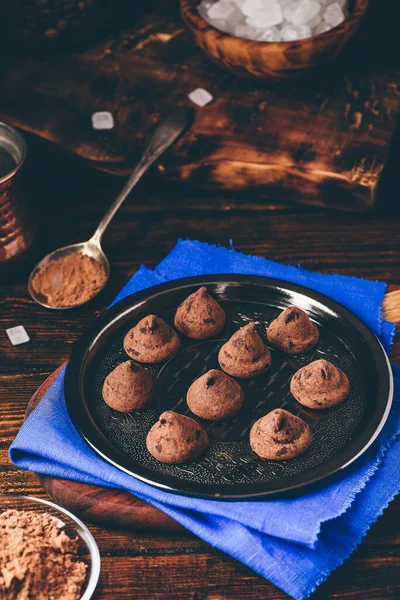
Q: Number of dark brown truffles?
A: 9